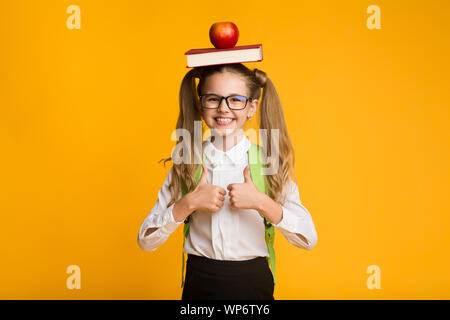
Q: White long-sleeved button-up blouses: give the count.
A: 1